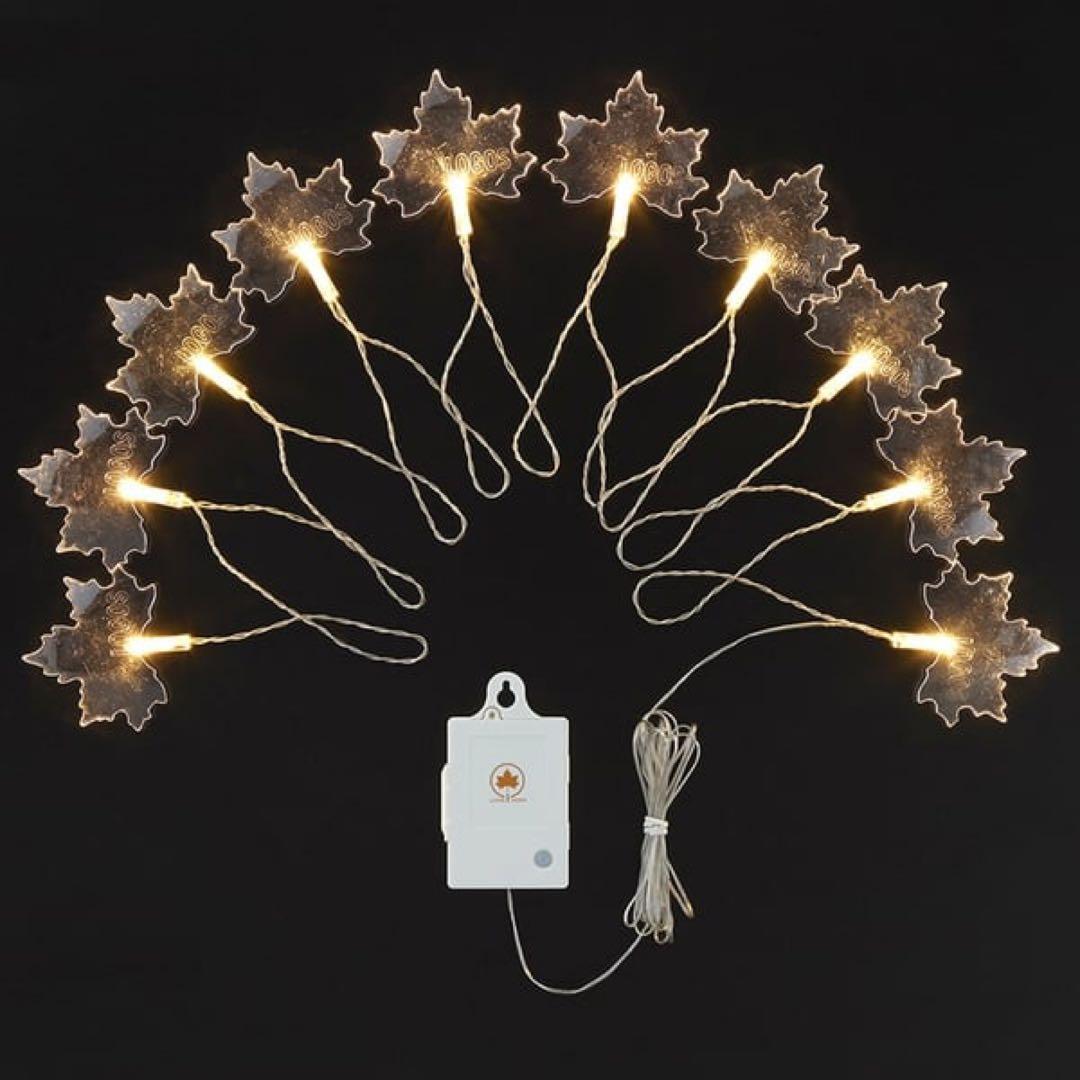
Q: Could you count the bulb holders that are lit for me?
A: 10